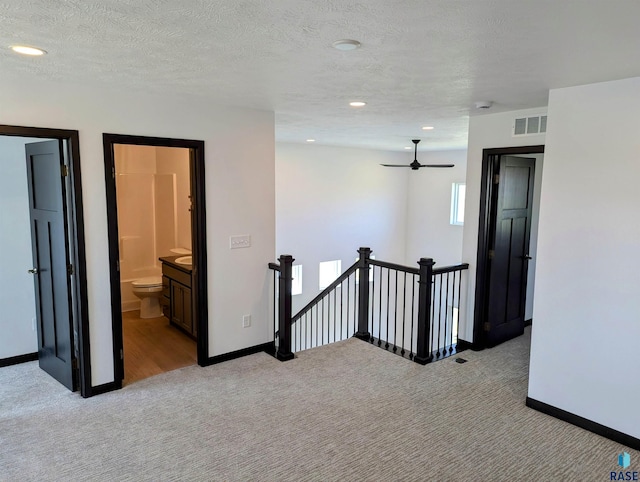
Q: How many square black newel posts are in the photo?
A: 3